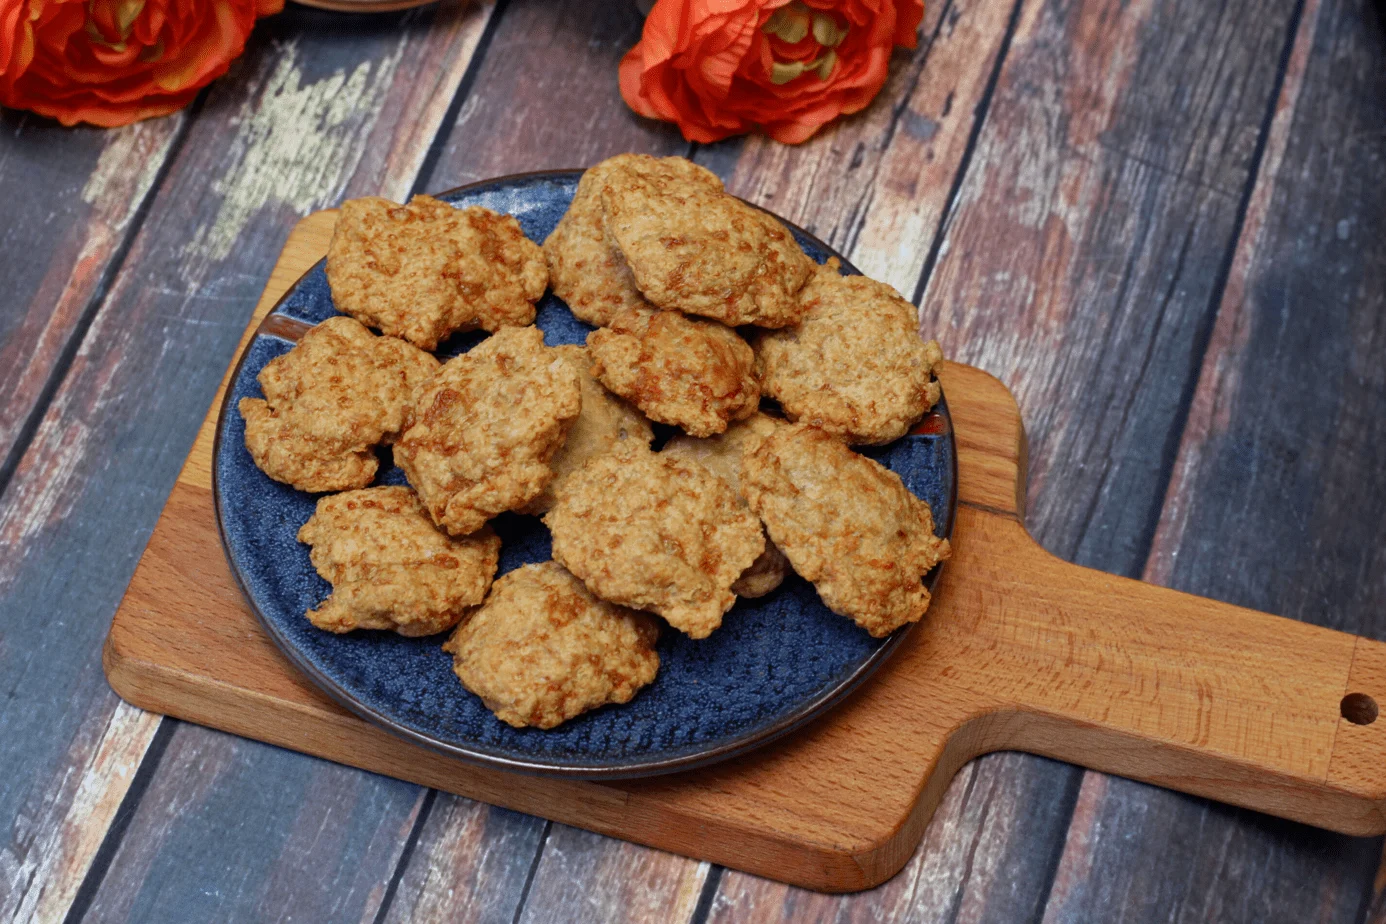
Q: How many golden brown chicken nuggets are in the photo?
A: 13